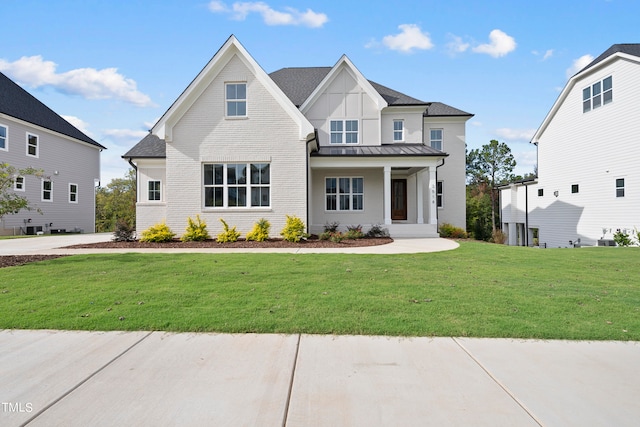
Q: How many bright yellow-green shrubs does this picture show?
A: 5